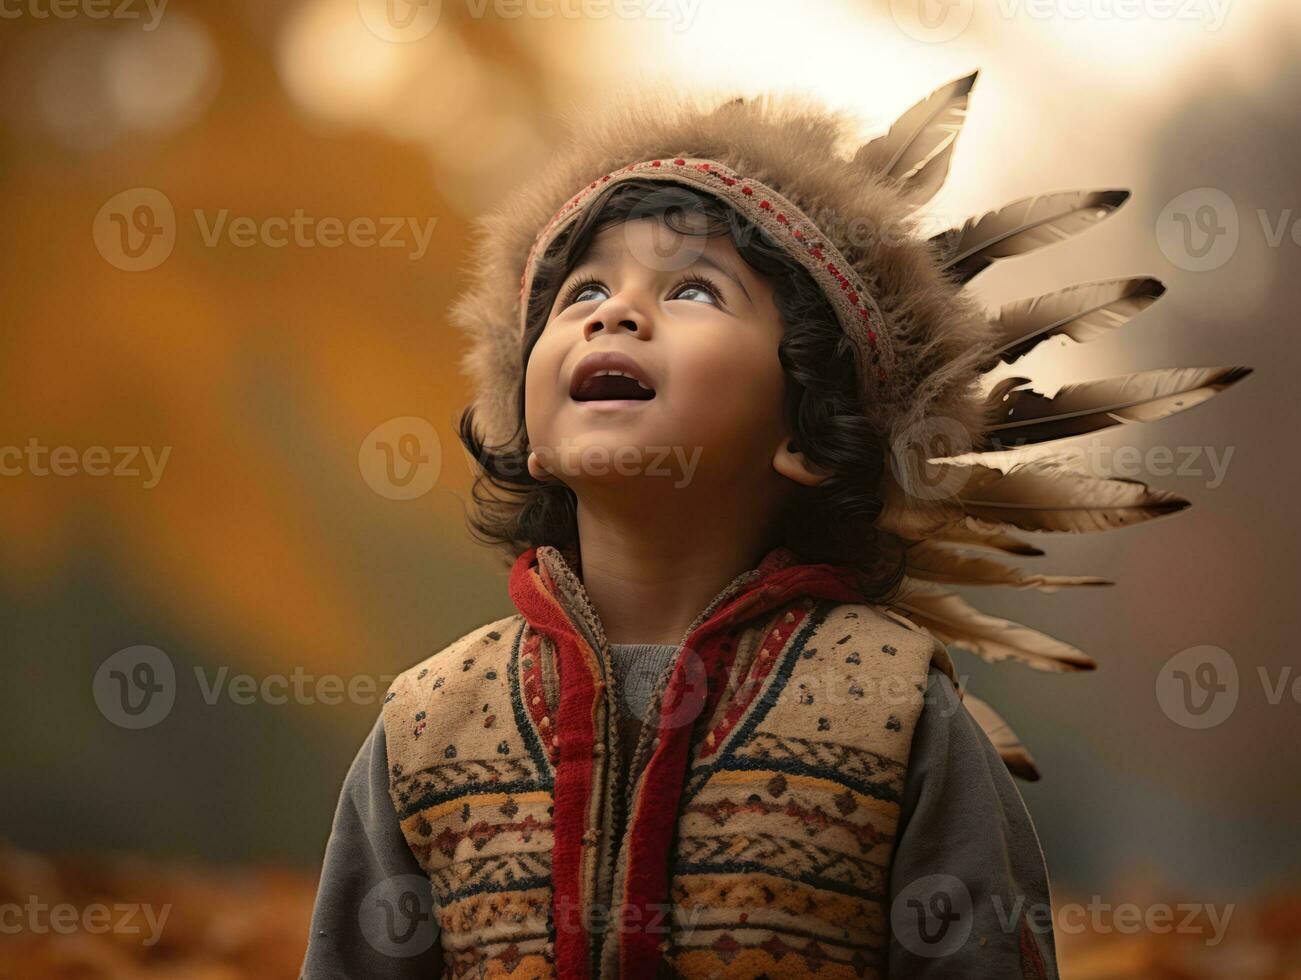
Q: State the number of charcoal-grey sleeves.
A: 2